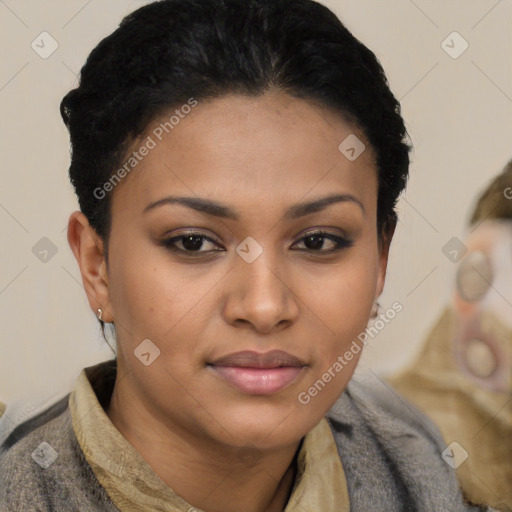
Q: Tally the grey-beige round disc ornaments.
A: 2